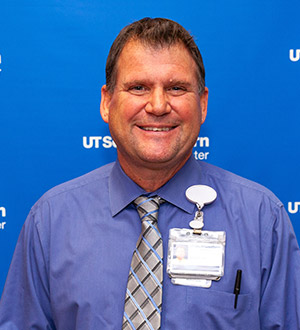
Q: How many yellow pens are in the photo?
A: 0